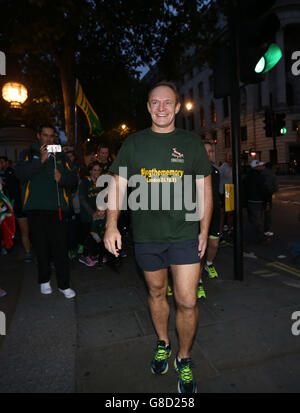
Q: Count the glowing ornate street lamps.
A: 1